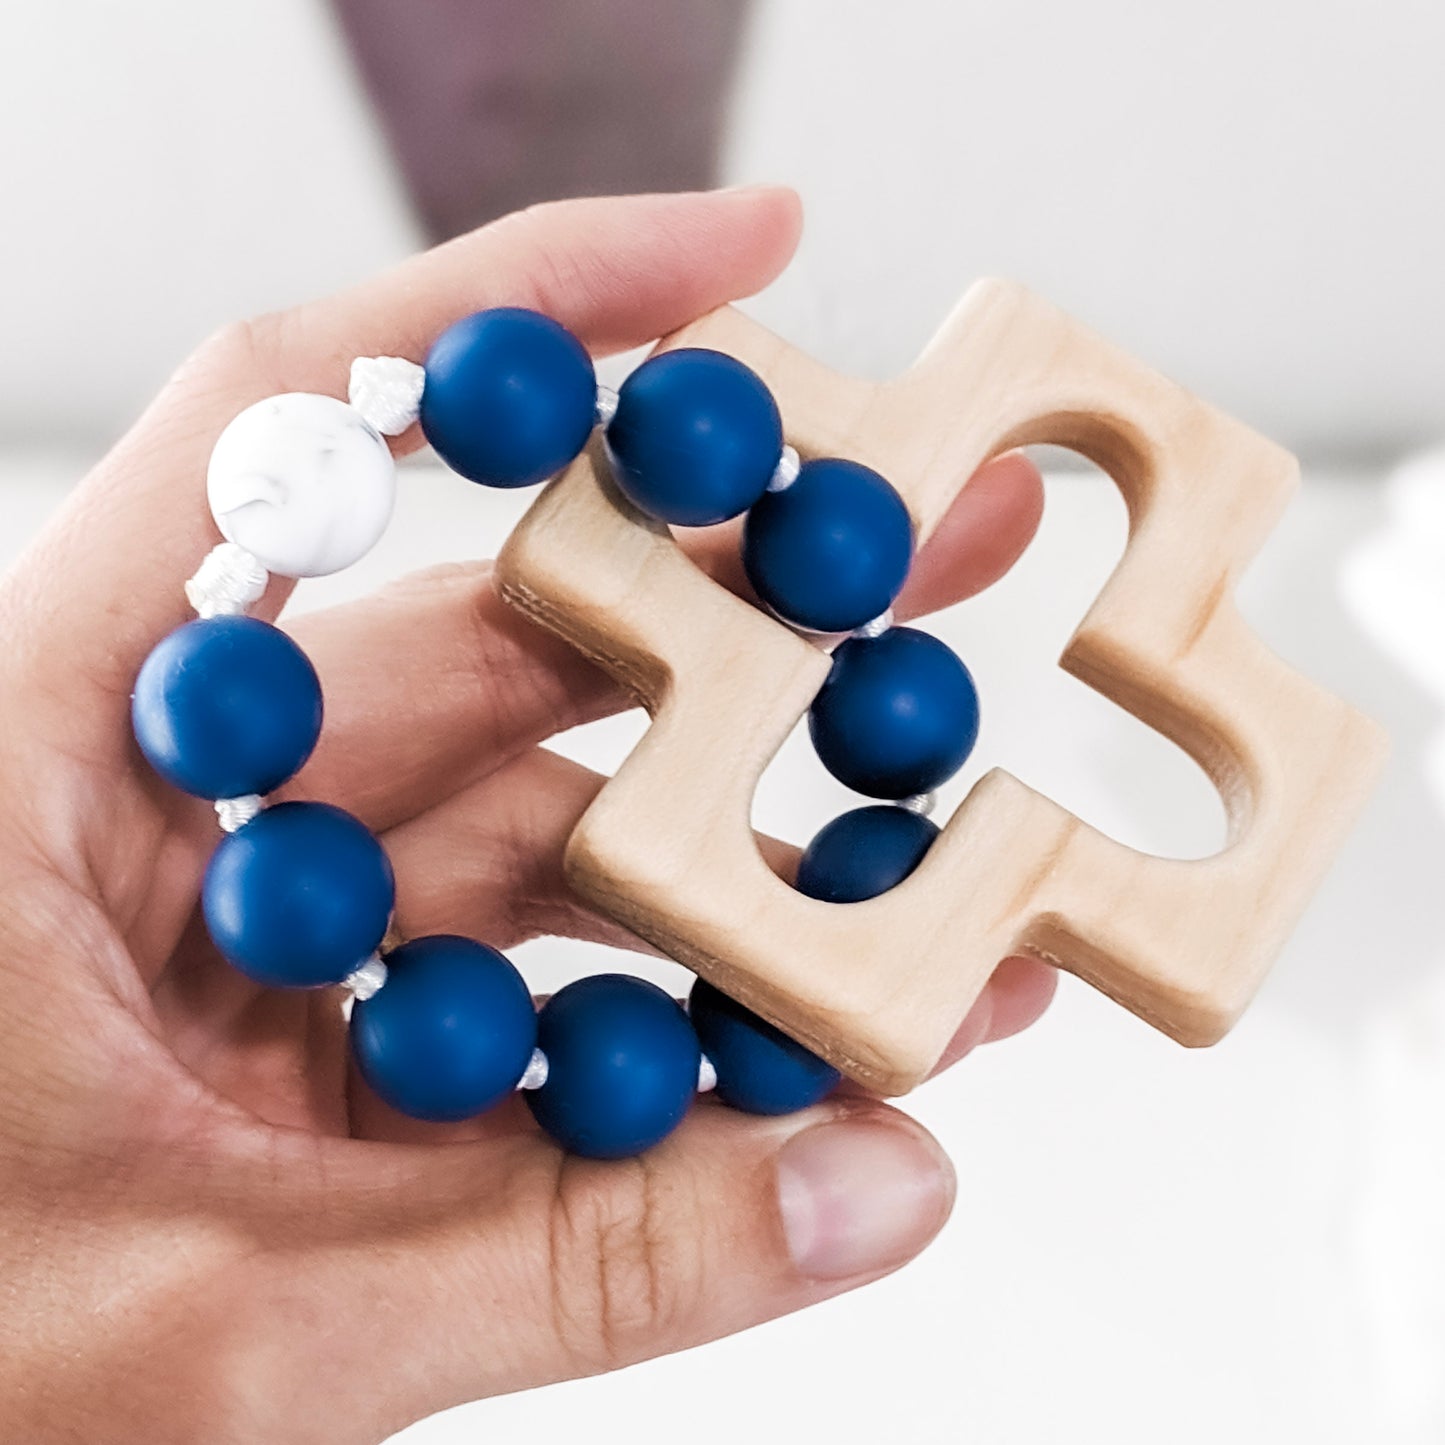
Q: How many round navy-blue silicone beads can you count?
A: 10